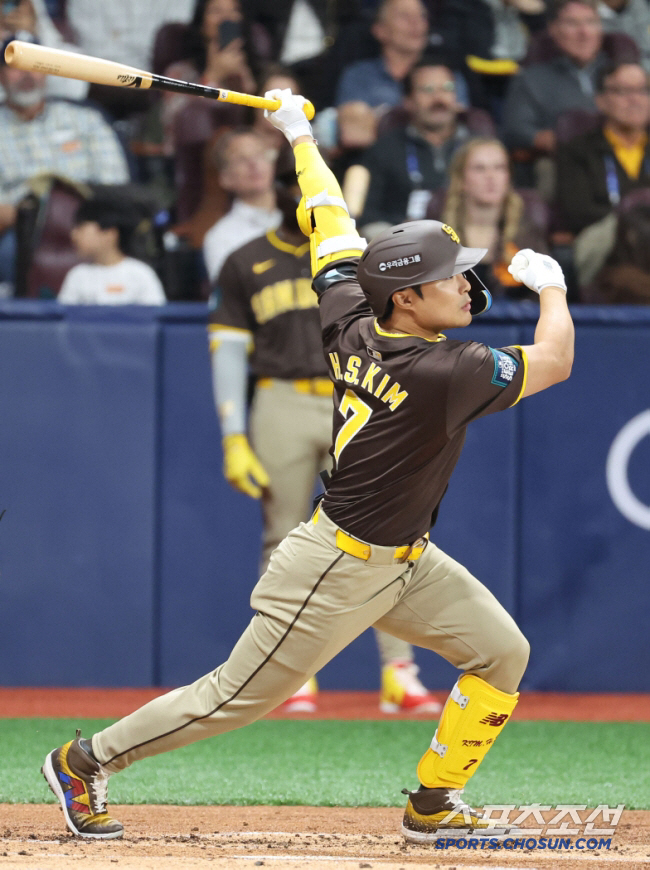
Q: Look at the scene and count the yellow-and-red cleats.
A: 2